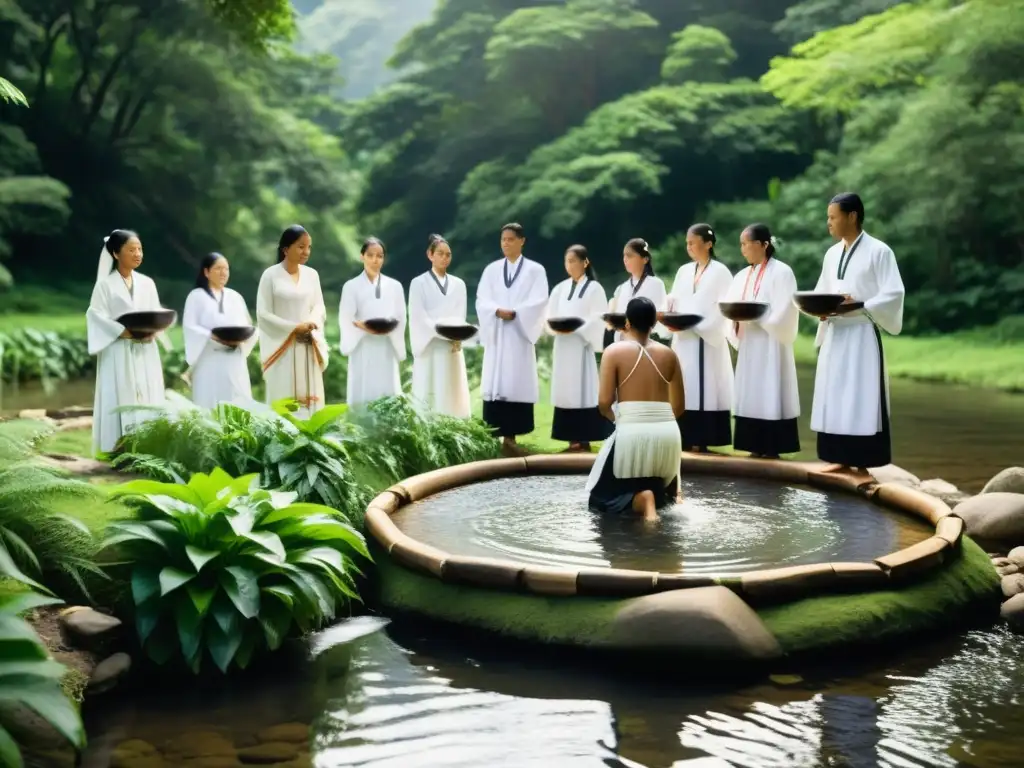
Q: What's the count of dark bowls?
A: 9